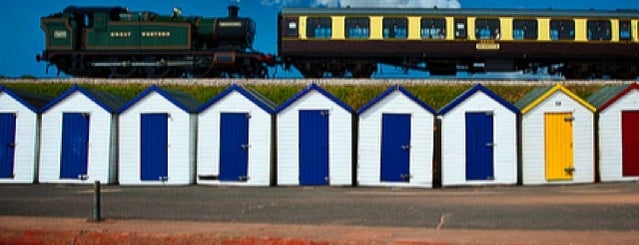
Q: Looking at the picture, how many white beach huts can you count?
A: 9